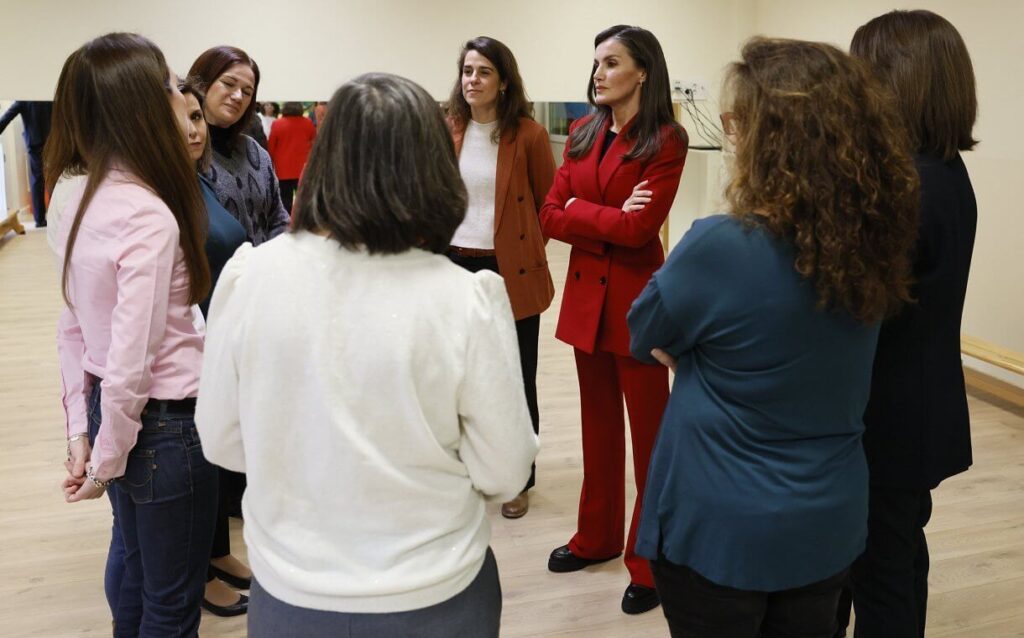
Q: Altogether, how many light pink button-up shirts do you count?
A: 1